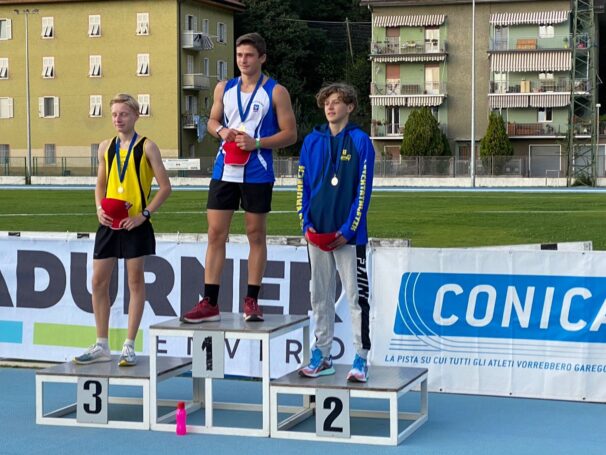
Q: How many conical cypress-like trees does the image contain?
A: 2